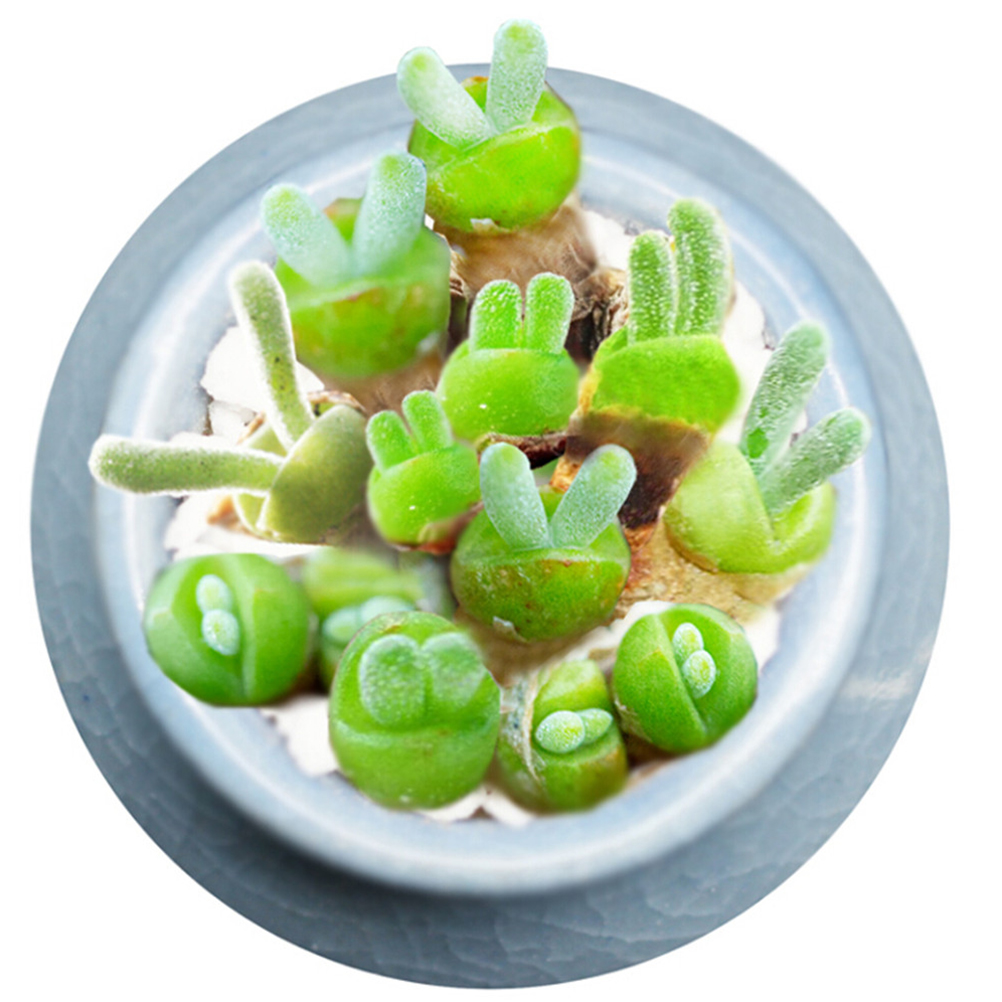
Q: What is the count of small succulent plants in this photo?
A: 13